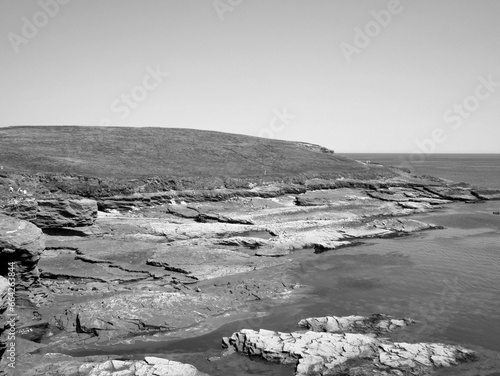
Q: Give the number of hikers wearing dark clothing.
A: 0